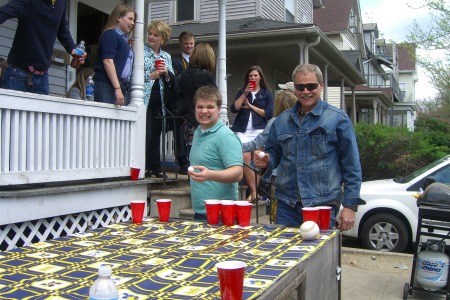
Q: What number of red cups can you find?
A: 11